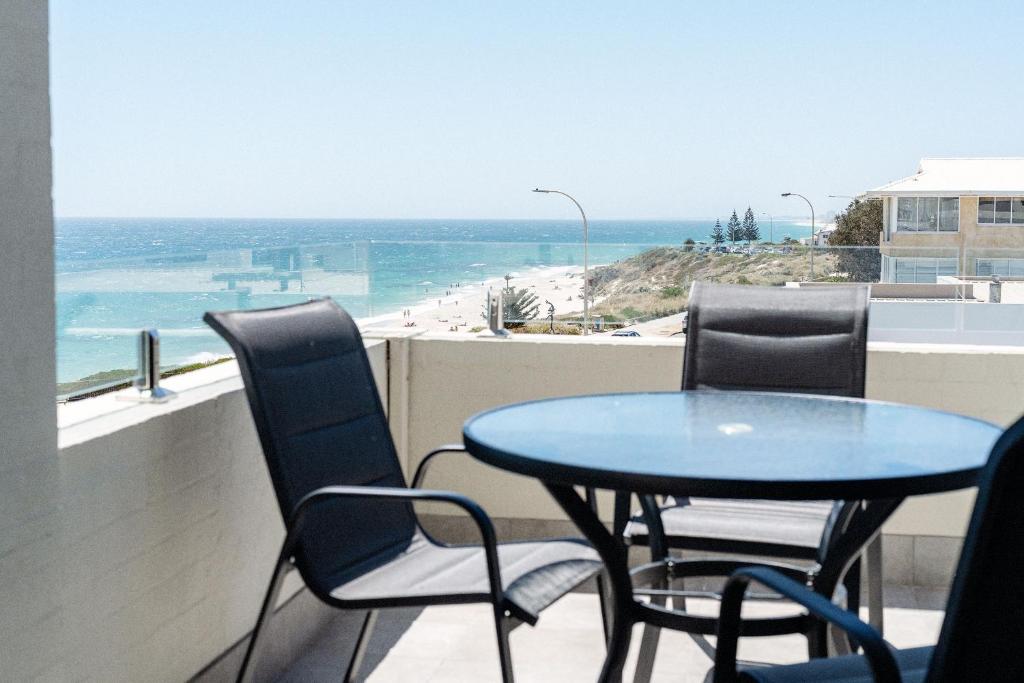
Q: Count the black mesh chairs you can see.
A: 3